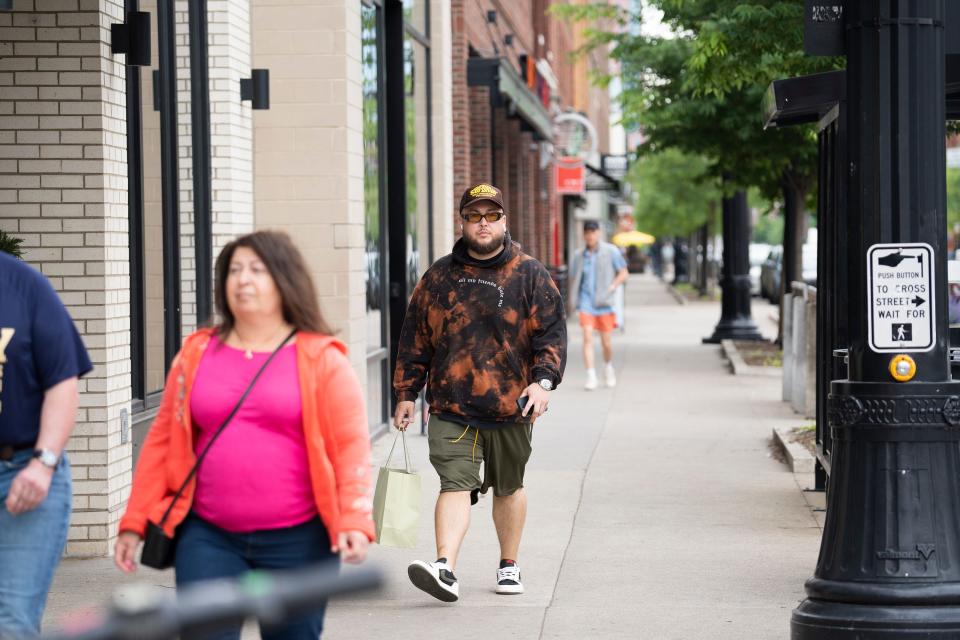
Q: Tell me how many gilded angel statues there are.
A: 0